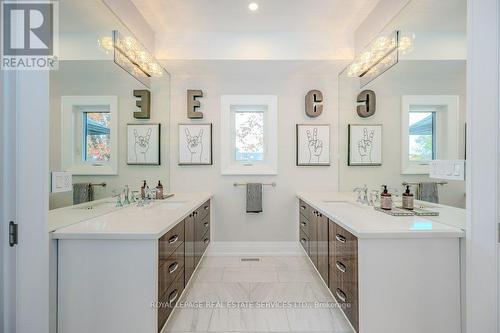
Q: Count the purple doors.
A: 0